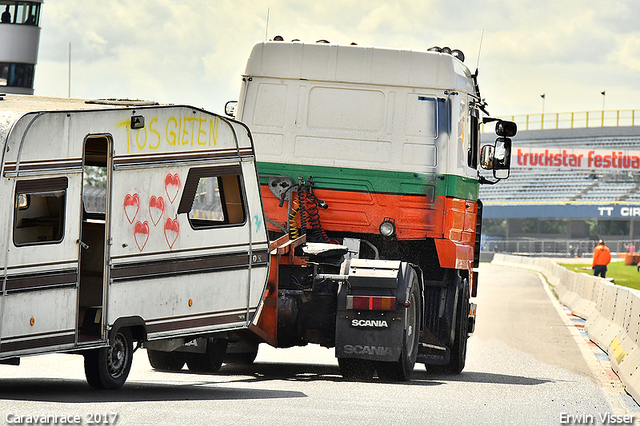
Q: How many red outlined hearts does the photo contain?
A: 5